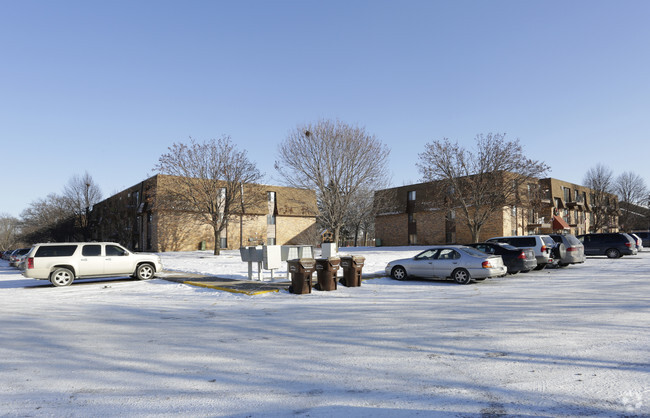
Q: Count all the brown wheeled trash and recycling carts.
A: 3